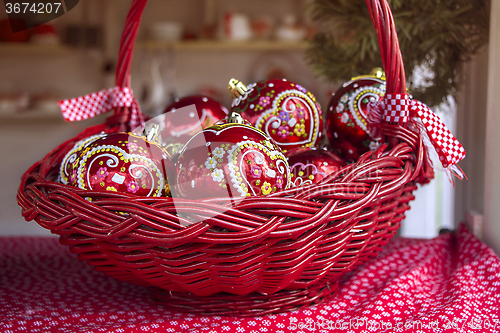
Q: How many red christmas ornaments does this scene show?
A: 6